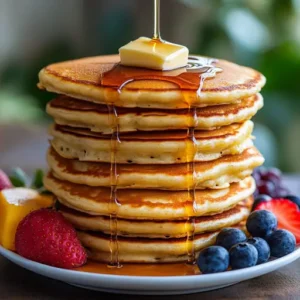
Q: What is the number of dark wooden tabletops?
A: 1